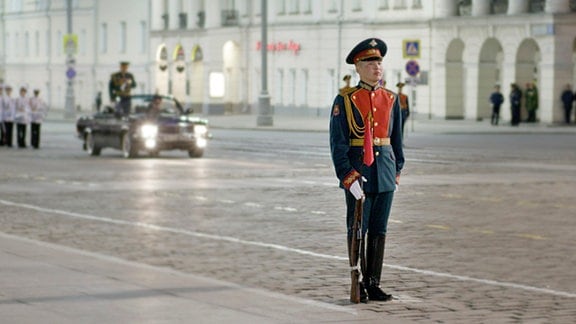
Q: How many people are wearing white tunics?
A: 4